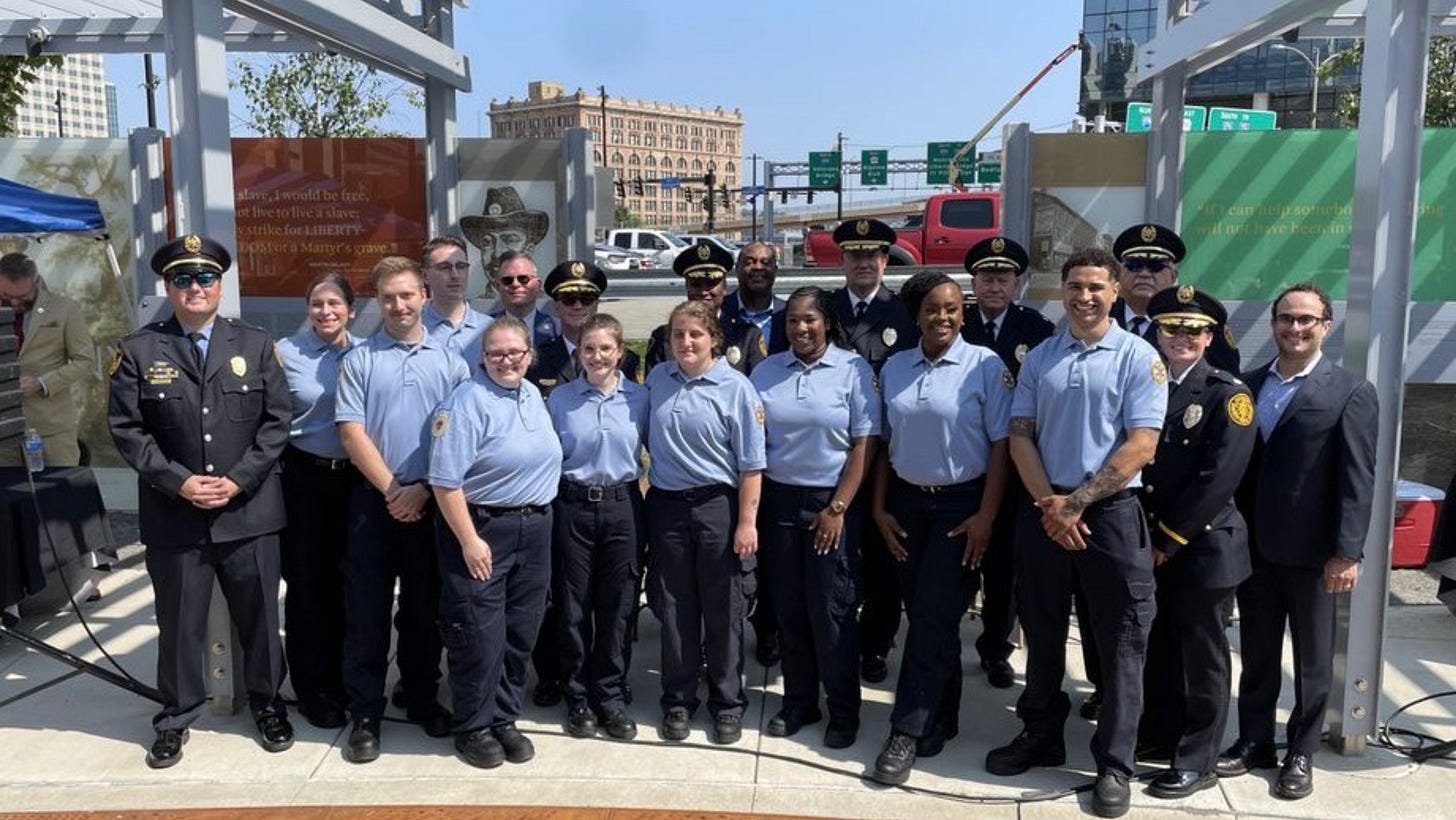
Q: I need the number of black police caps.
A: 7